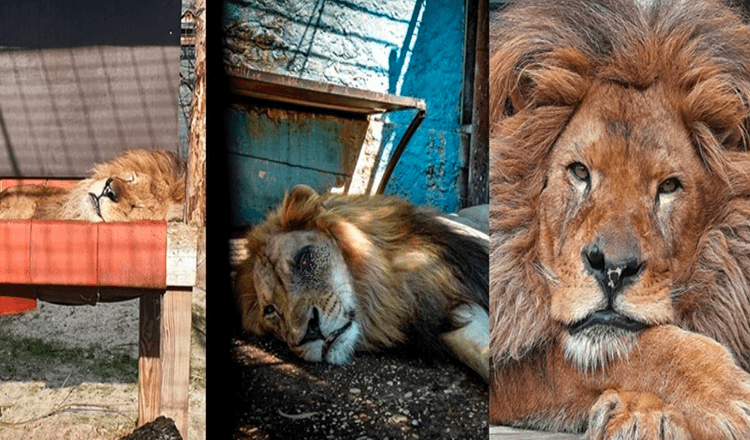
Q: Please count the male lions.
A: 3